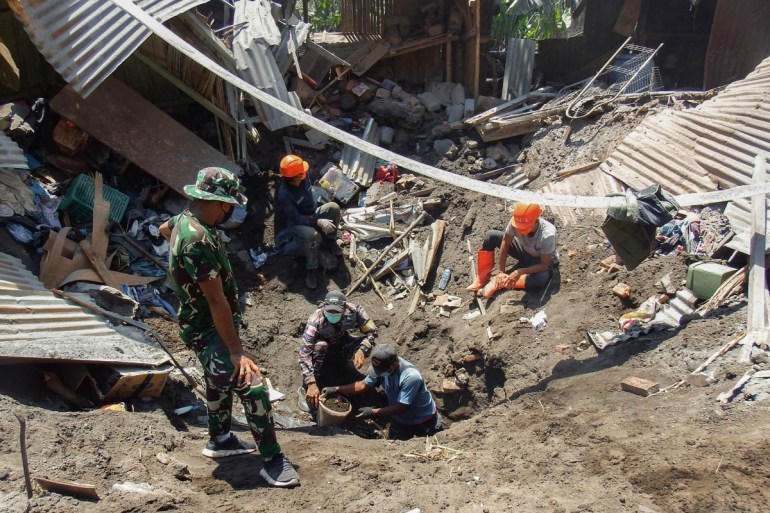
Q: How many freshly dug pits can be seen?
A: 1